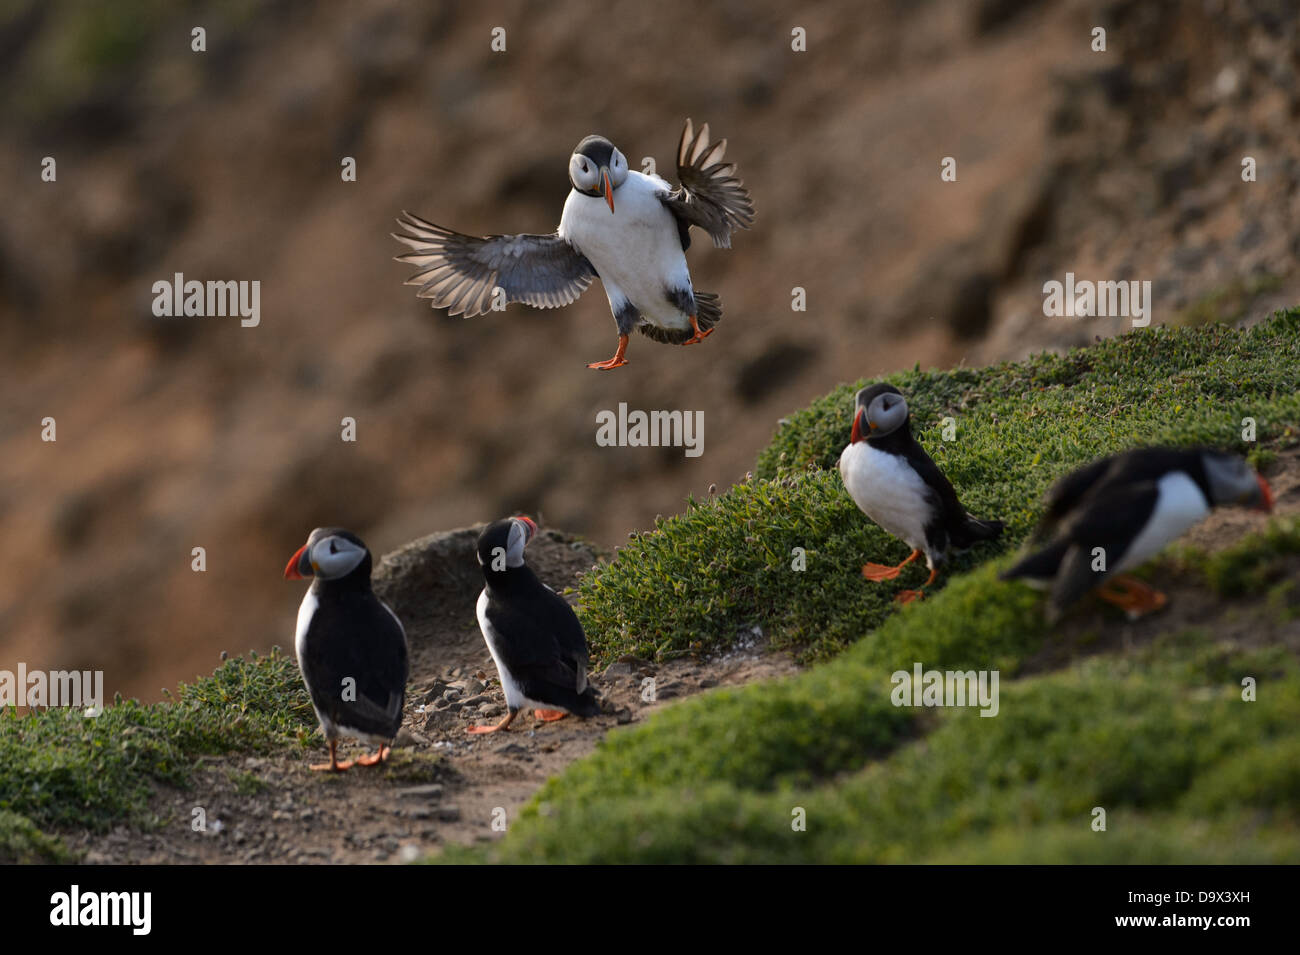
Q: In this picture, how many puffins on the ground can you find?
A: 4